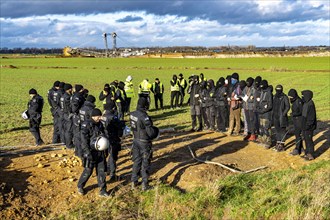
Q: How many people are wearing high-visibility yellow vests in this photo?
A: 9